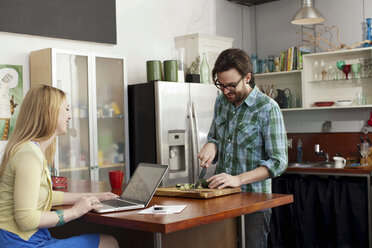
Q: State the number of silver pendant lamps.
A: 1